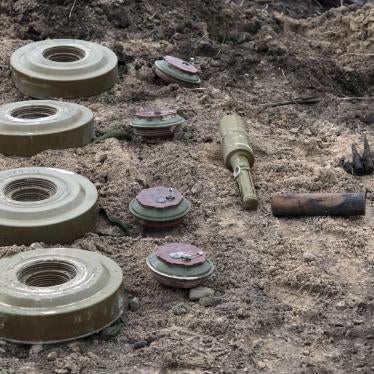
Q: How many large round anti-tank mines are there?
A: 4